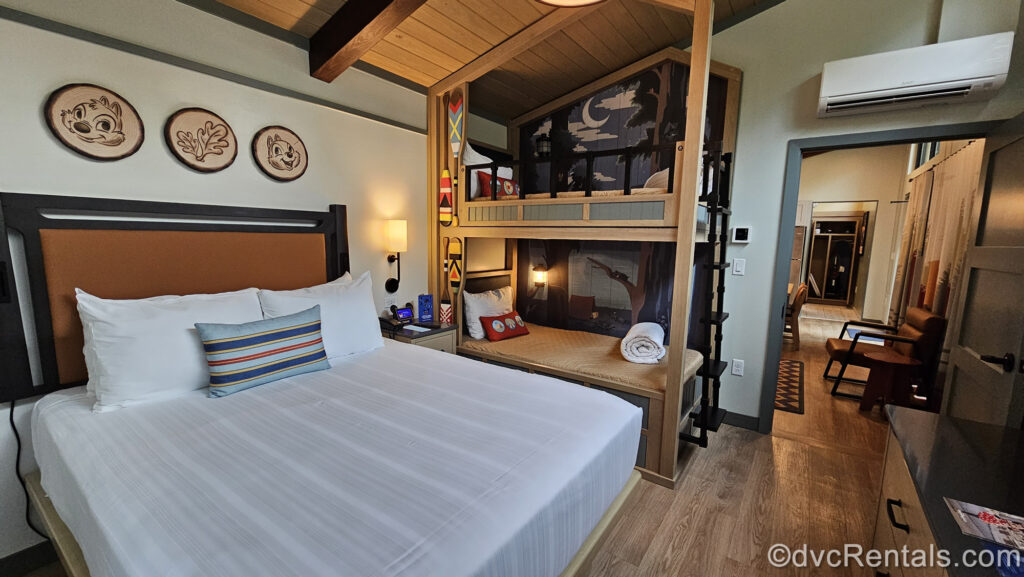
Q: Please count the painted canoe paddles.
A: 4